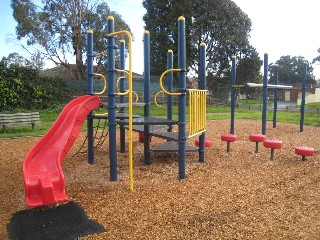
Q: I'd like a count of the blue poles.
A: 11